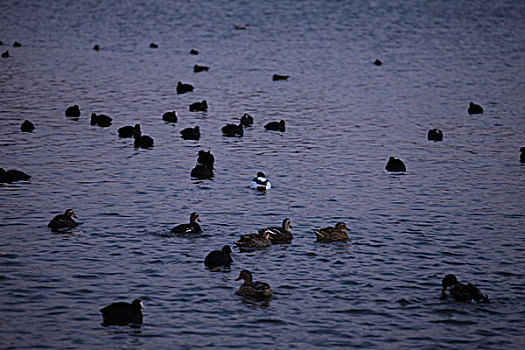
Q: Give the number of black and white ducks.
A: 1